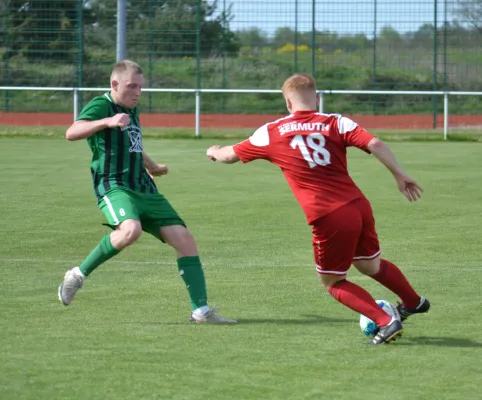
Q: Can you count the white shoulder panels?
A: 2